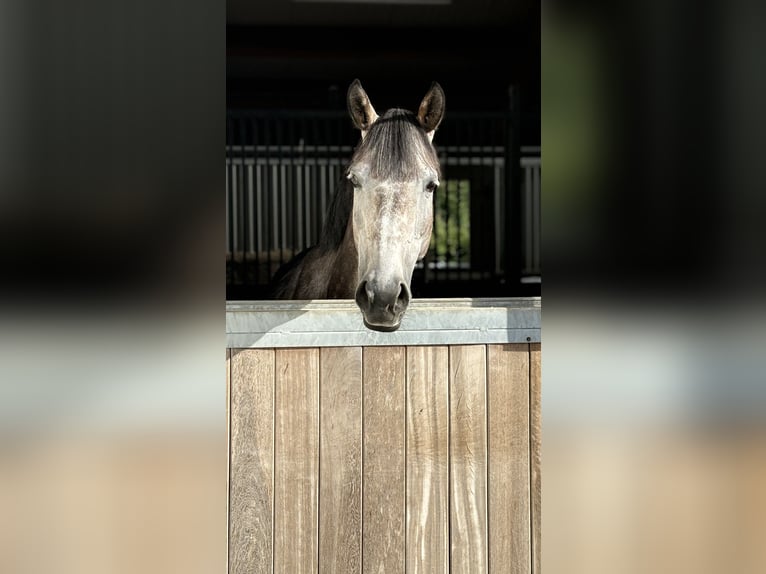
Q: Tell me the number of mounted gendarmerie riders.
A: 0